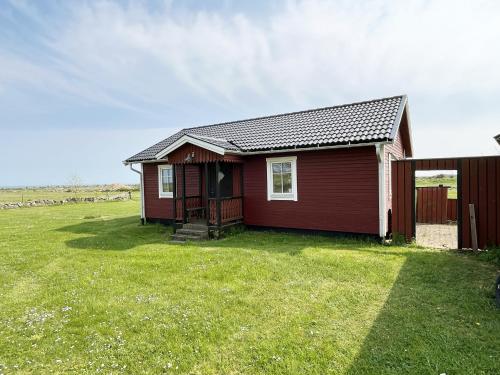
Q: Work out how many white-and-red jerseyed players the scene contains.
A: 0